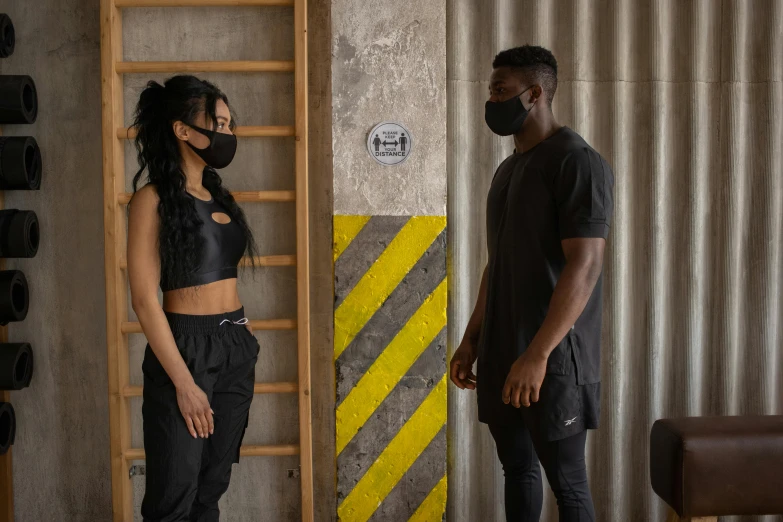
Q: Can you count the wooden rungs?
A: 8